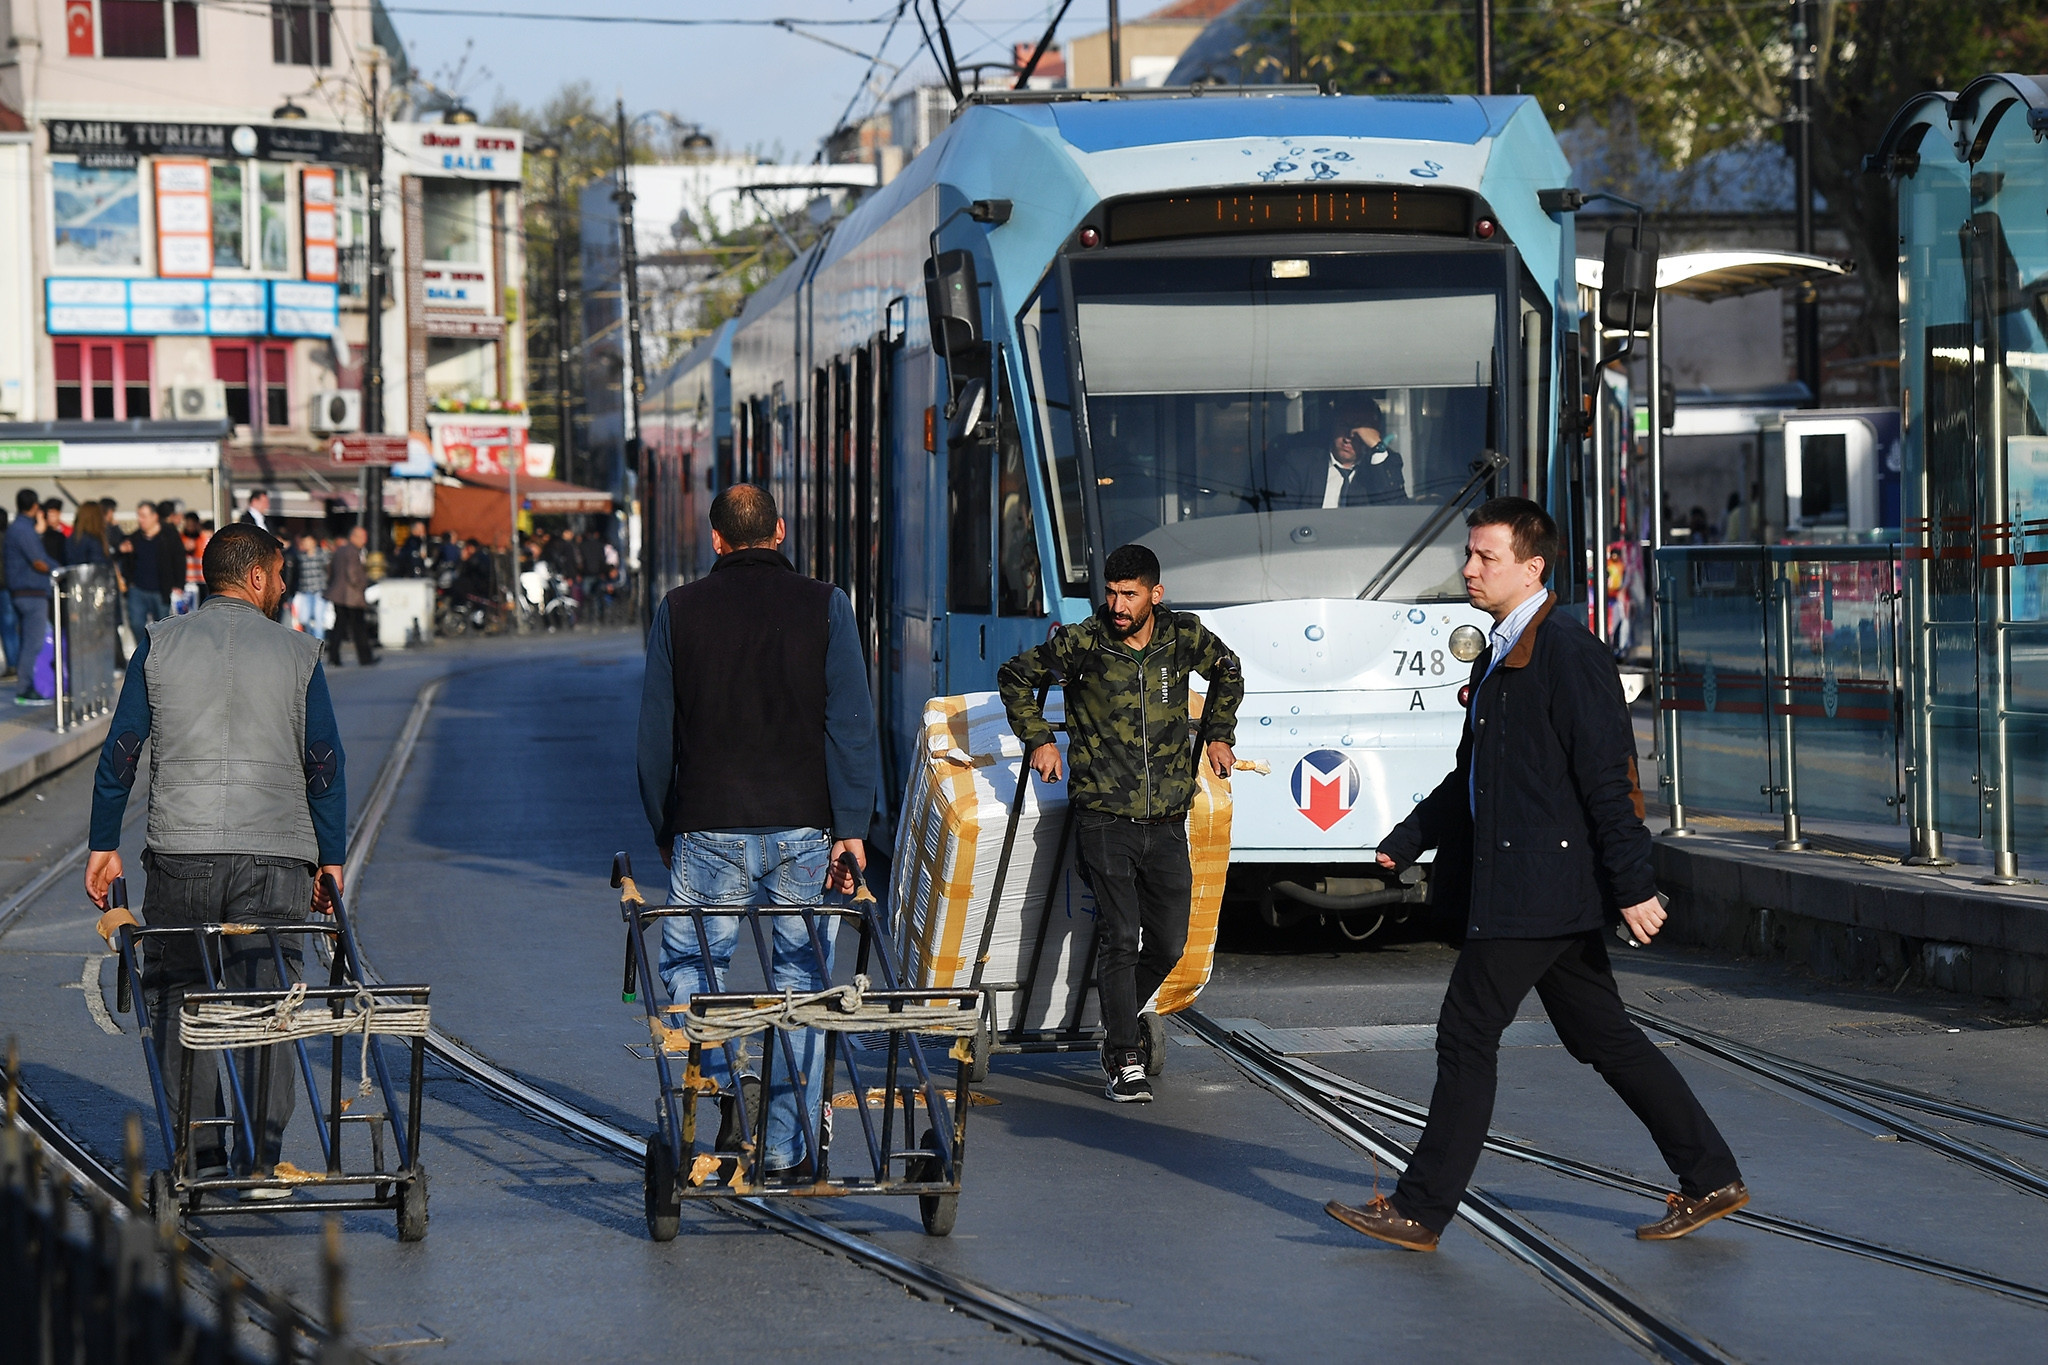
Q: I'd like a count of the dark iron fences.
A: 1